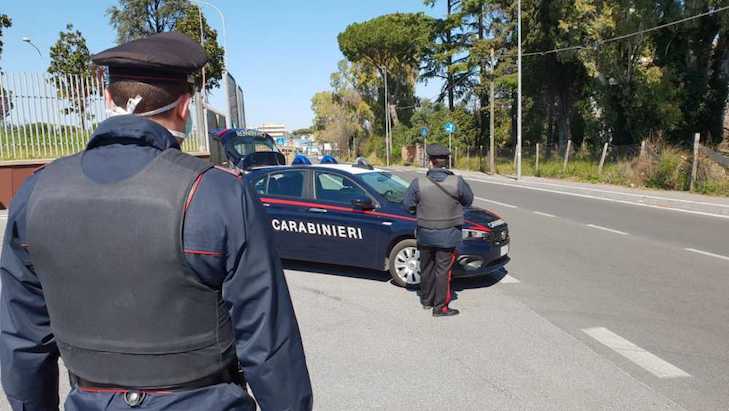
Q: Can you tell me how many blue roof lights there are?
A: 2